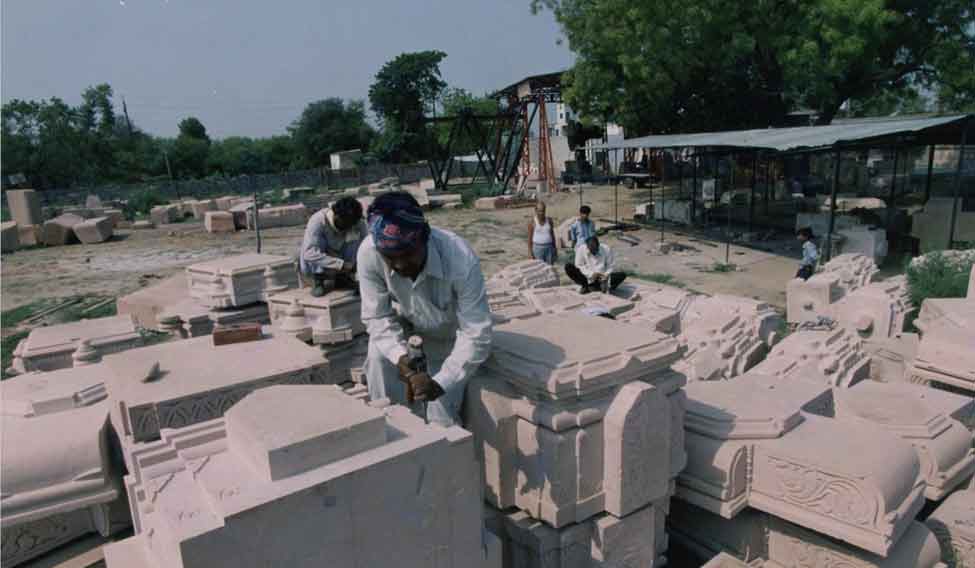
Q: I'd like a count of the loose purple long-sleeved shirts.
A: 0